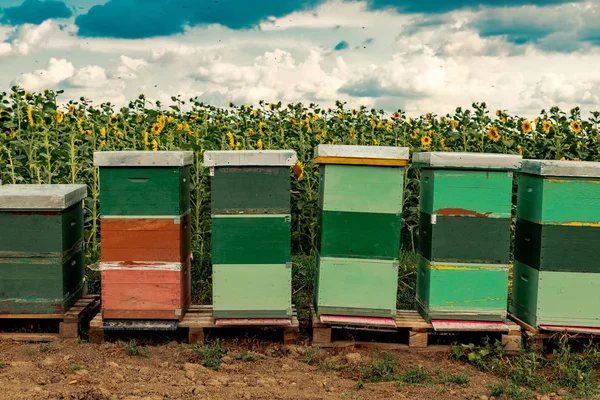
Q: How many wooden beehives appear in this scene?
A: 6